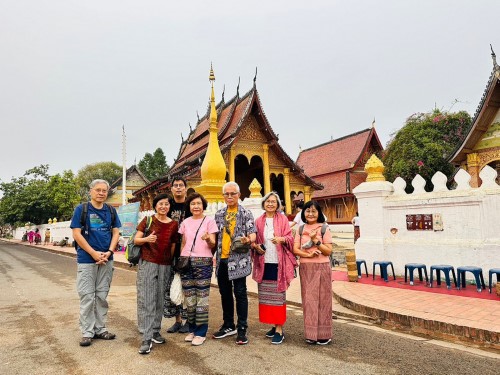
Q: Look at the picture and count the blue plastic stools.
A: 6